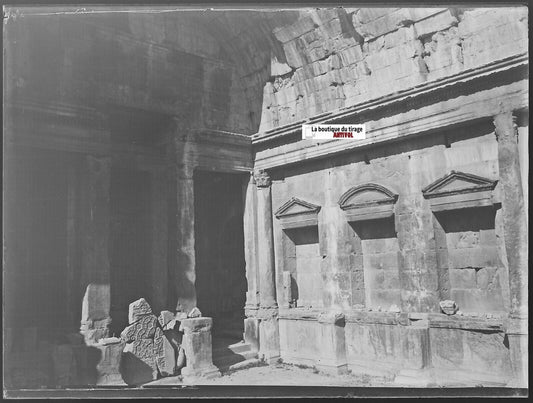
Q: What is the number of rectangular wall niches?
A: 3